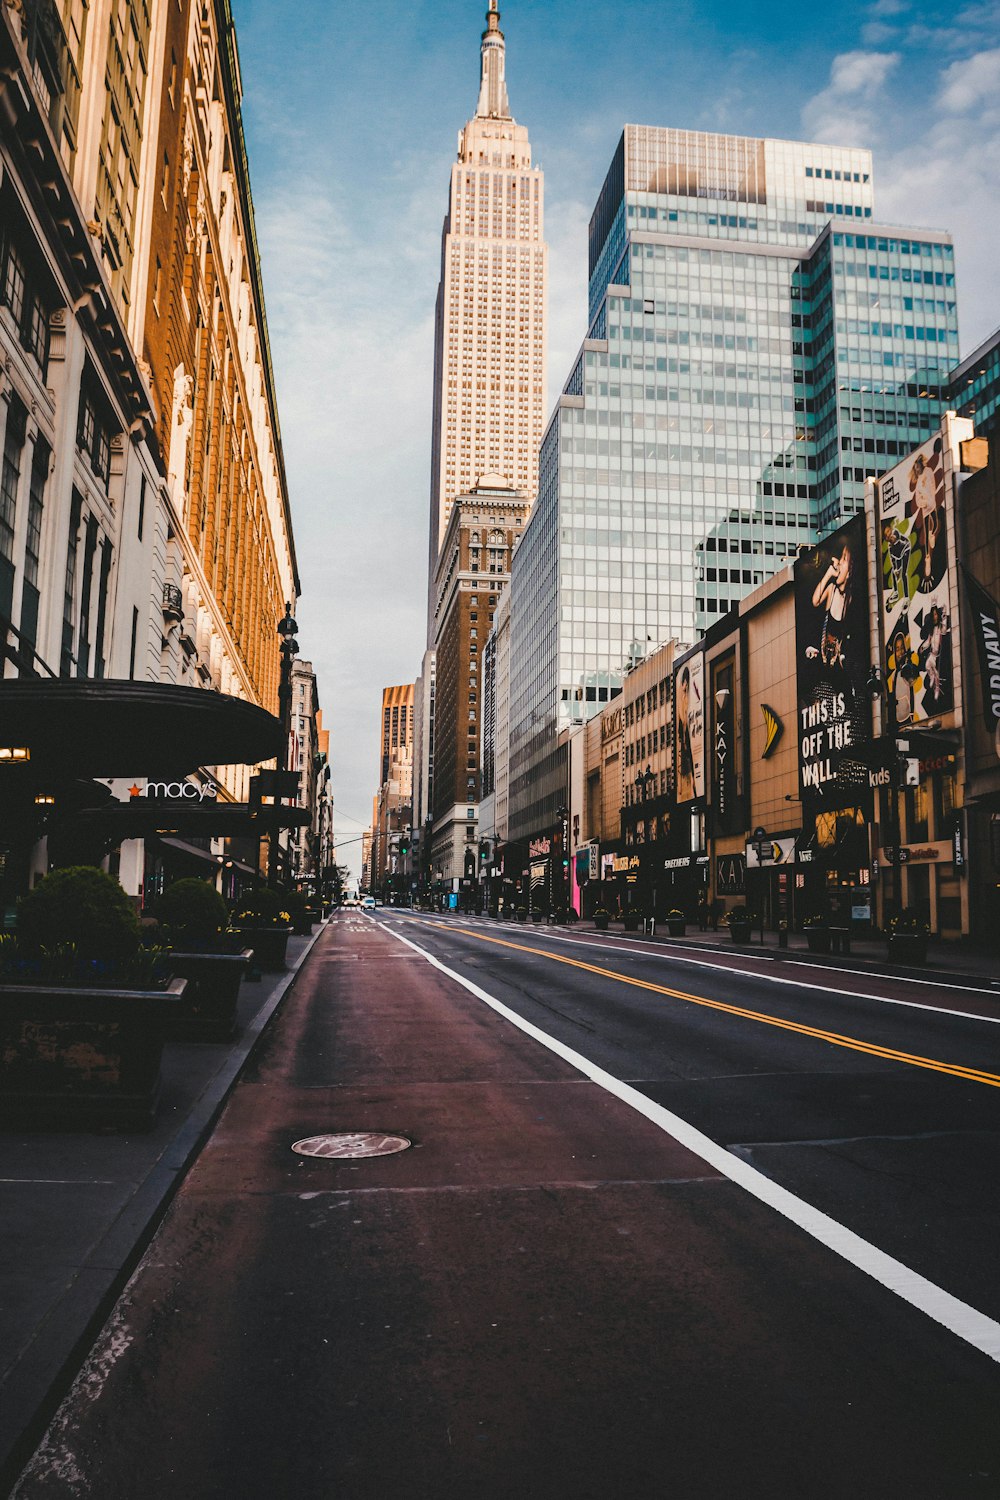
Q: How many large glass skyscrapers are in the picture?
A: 1